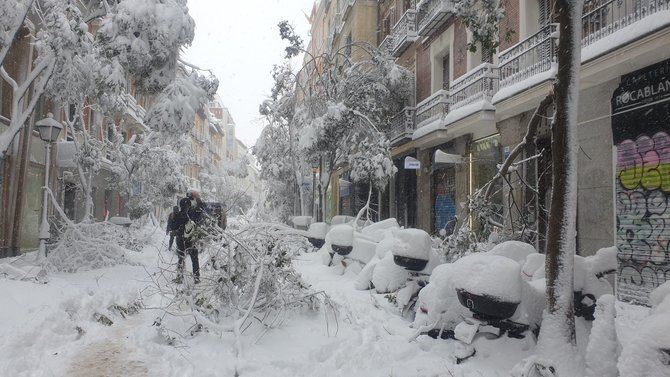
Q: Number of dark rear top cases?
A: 4